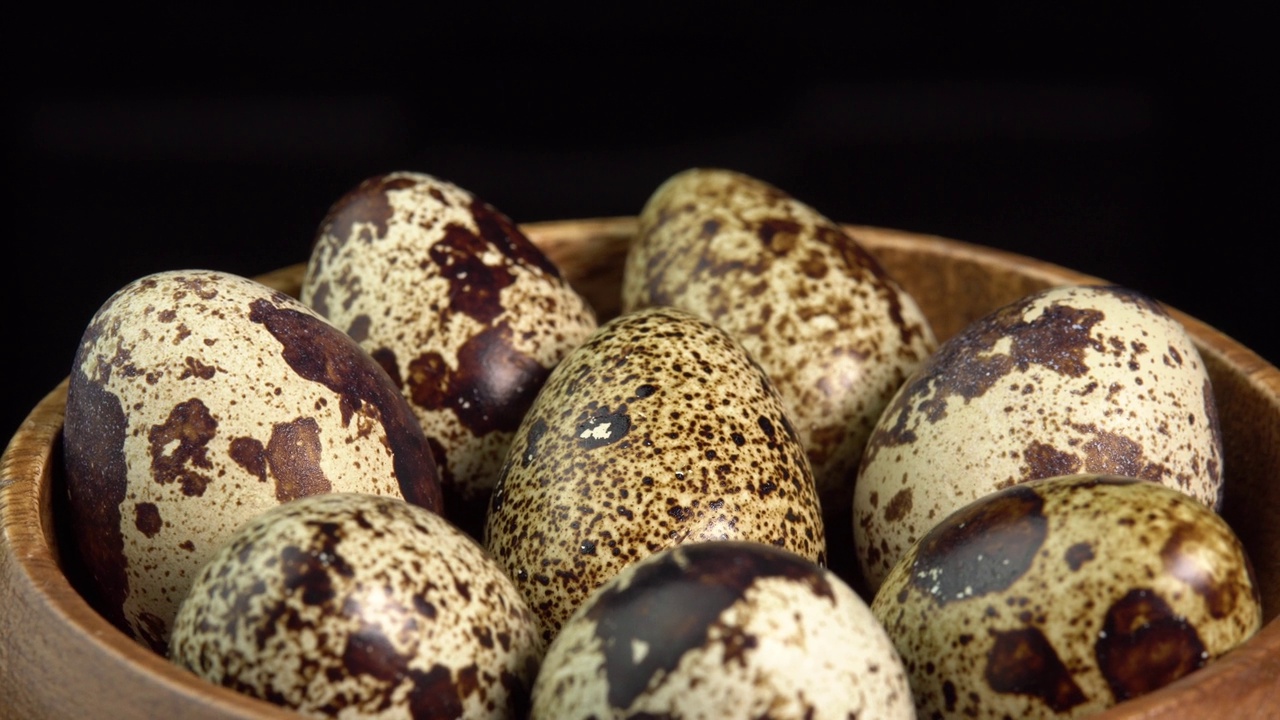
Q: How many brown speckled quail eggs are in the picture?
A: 8